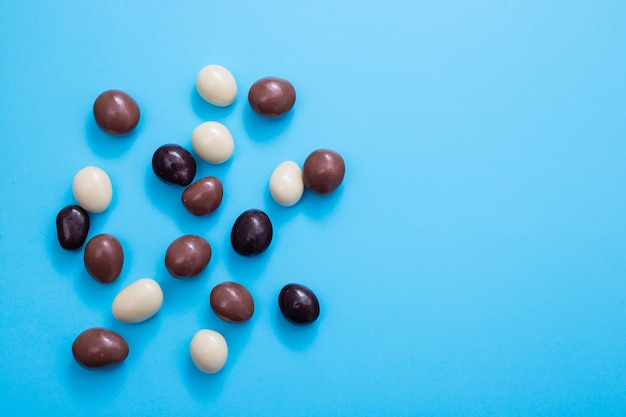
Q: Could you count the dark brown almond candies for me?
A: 4